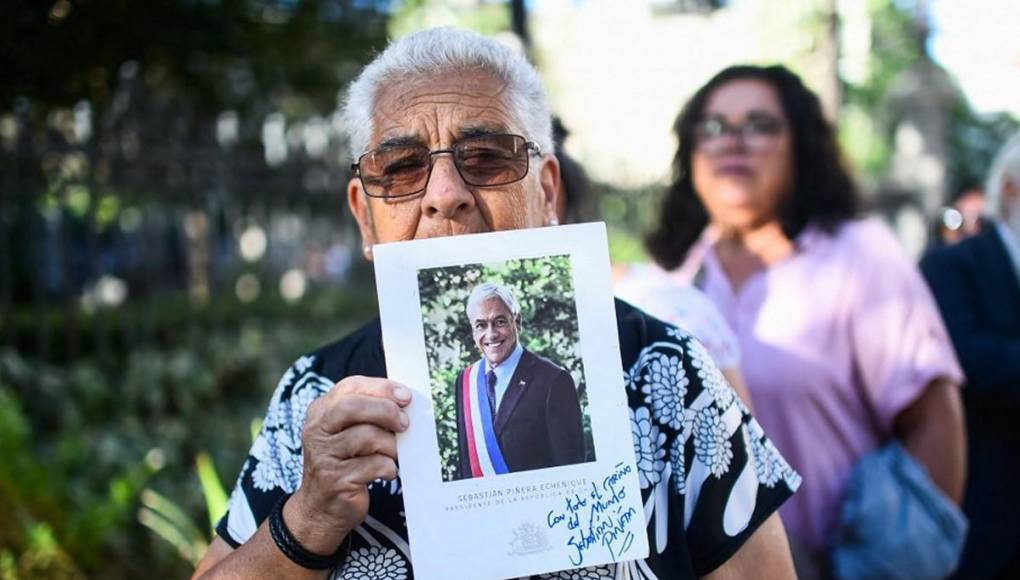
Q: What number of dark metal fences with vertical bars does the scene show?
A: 1